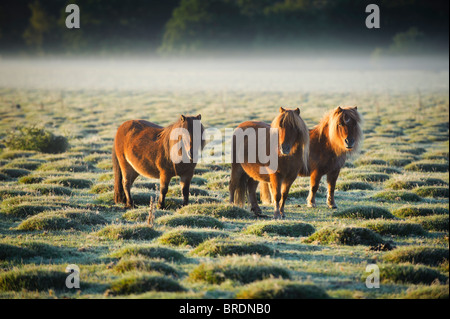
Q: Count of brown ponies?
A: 3